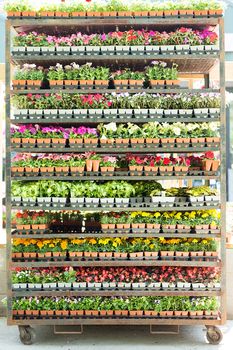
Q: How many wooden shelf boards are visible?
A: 11